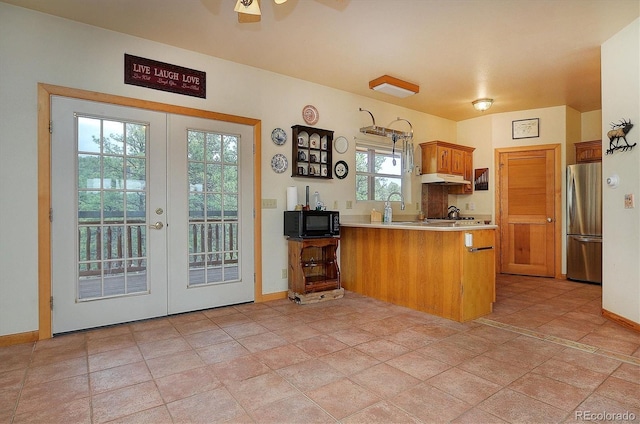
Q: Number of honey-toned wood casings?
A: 2